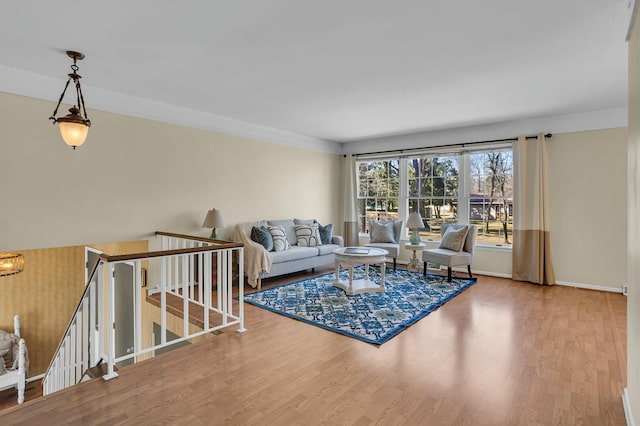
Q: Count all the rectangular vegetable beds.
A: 0